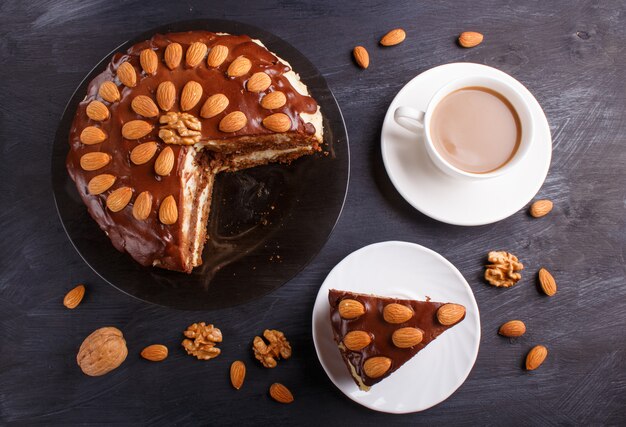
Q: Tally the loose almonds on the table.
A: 11